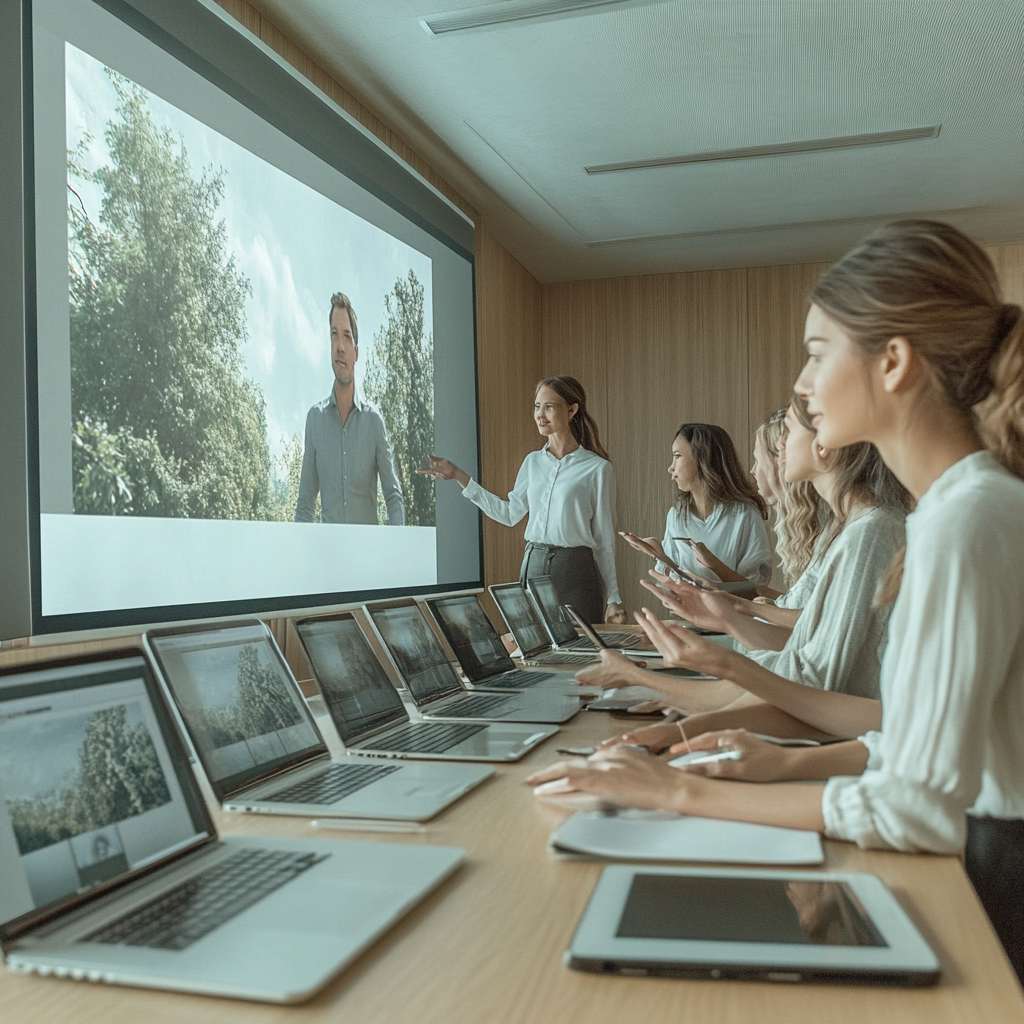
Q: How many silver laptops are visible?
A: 7